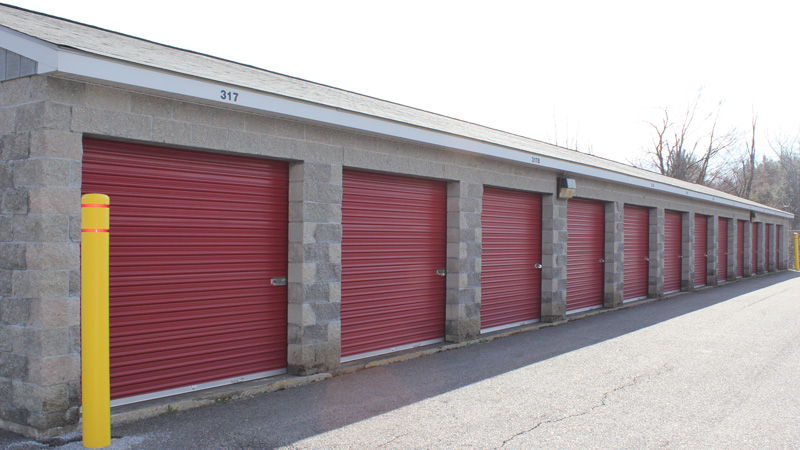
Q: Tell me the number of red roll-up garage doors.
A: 12